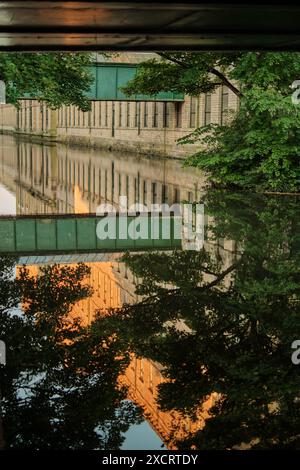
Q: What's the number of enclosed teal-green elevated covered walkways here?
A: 1